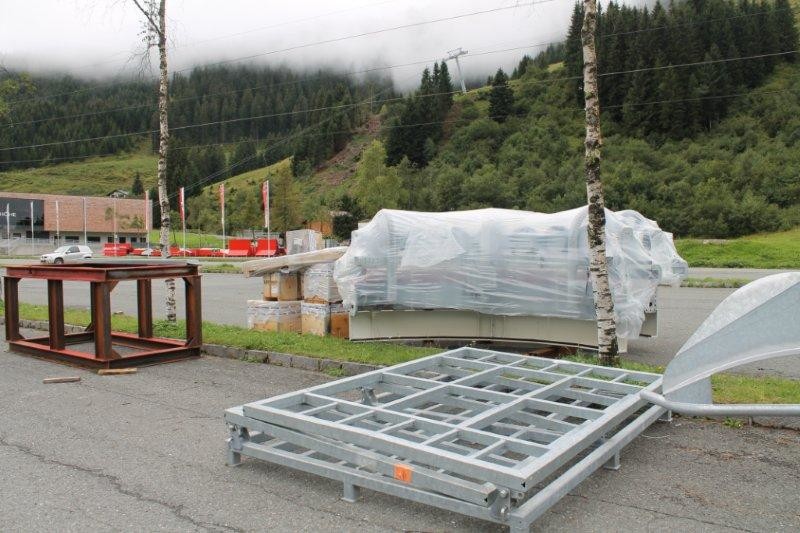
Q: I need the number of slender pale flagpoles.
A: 9